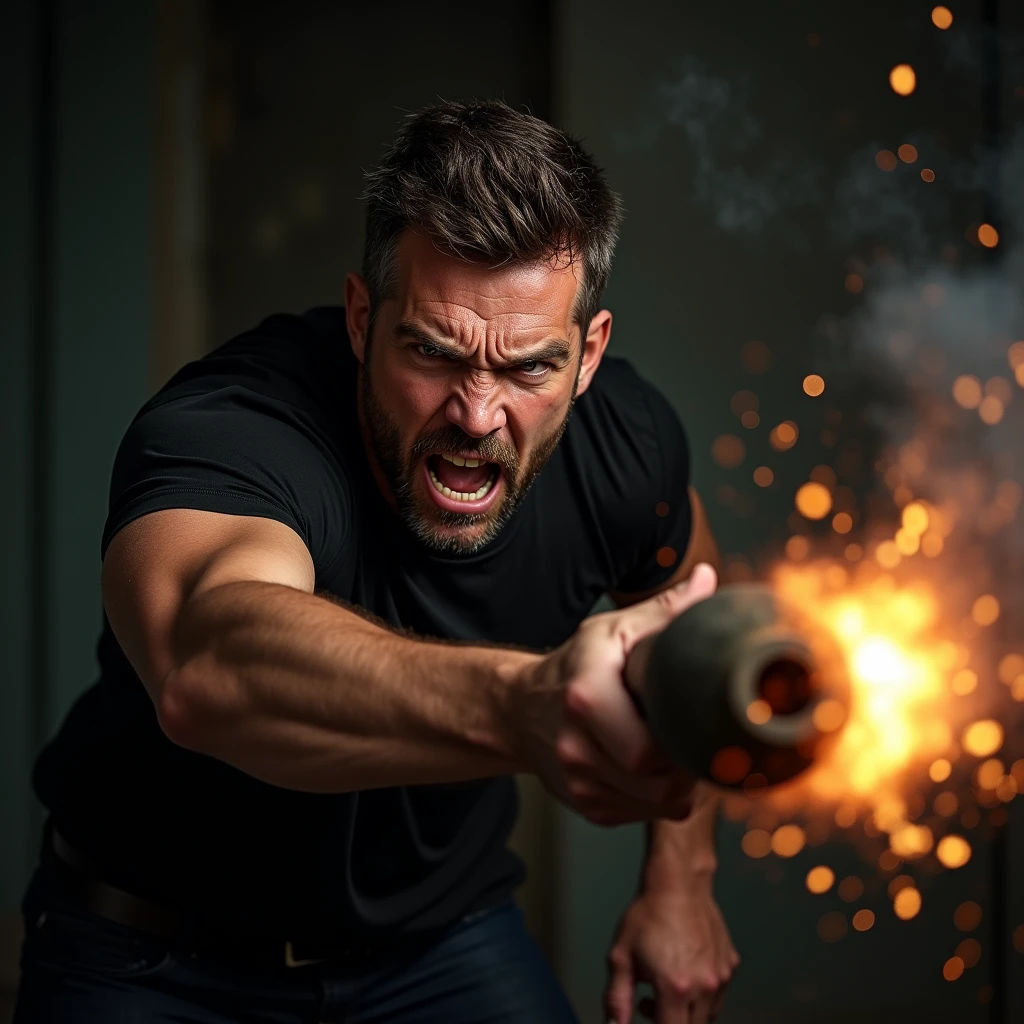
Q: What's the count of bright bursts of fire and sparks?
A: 1